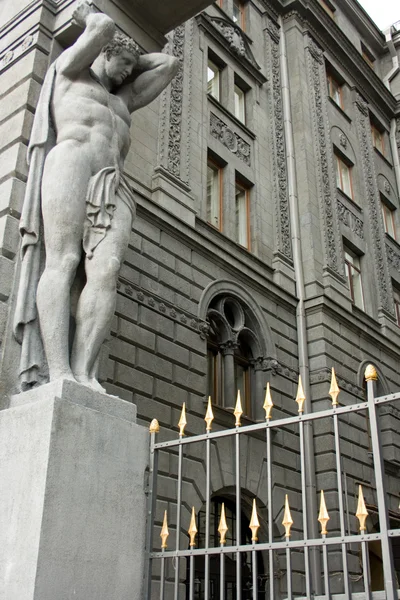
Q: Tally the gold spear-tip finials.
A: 13